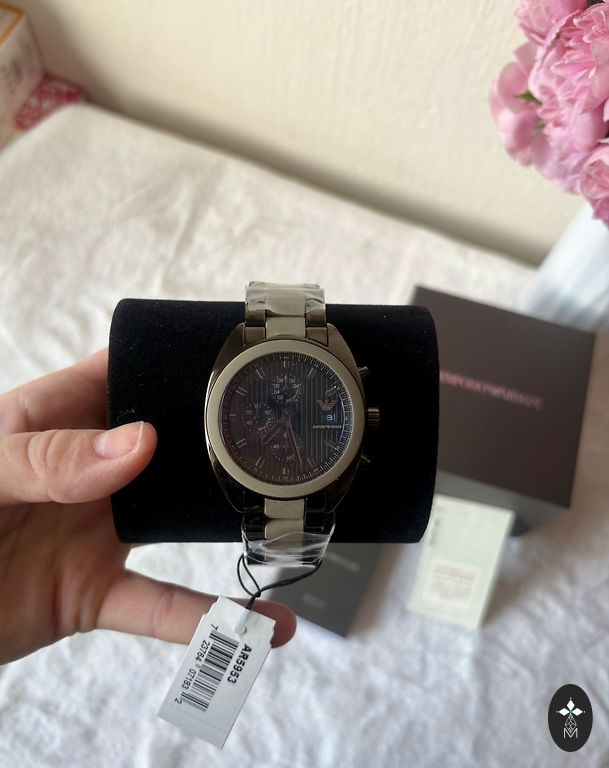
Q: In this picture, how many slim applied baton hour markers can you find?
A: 11